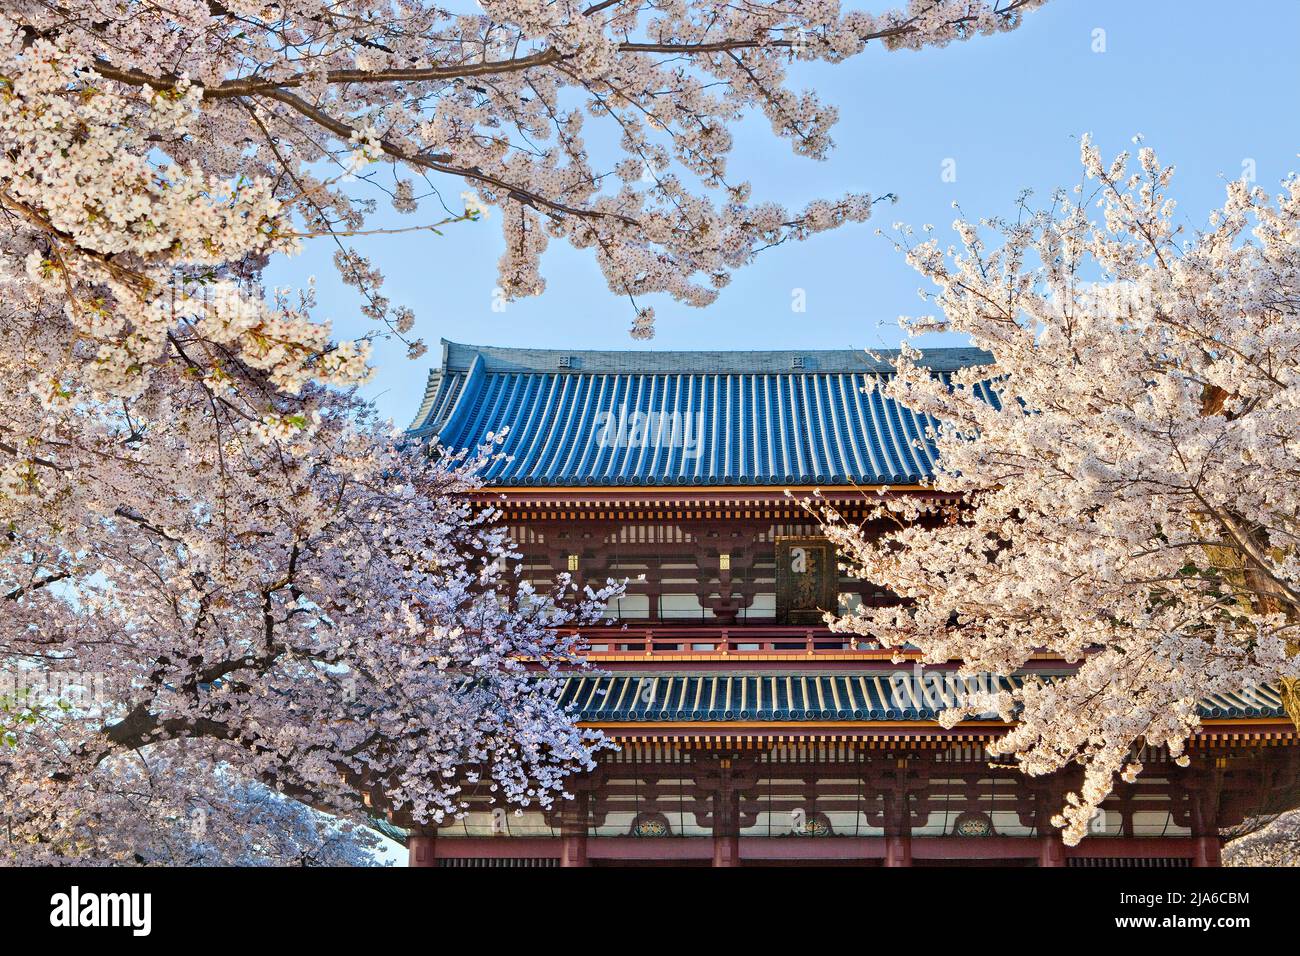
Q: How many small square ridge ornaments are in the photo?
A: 2